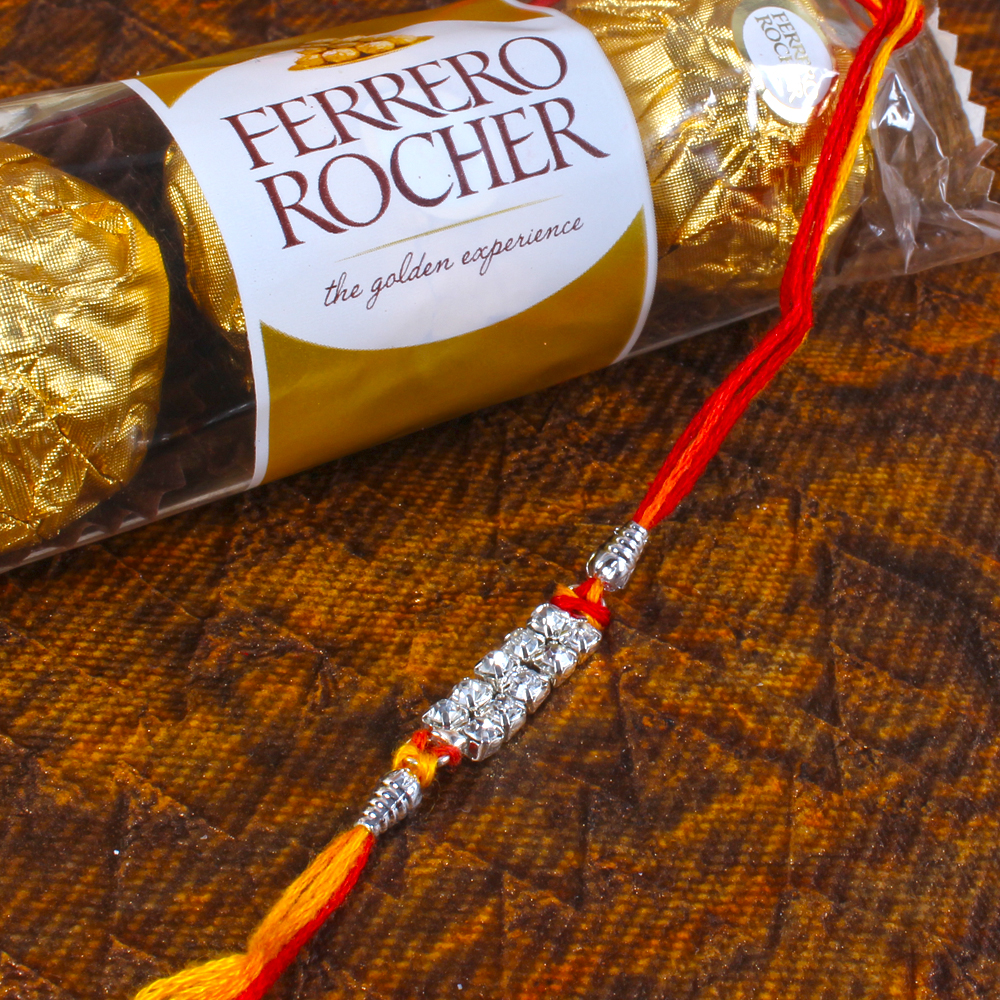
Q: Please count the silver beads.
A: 2